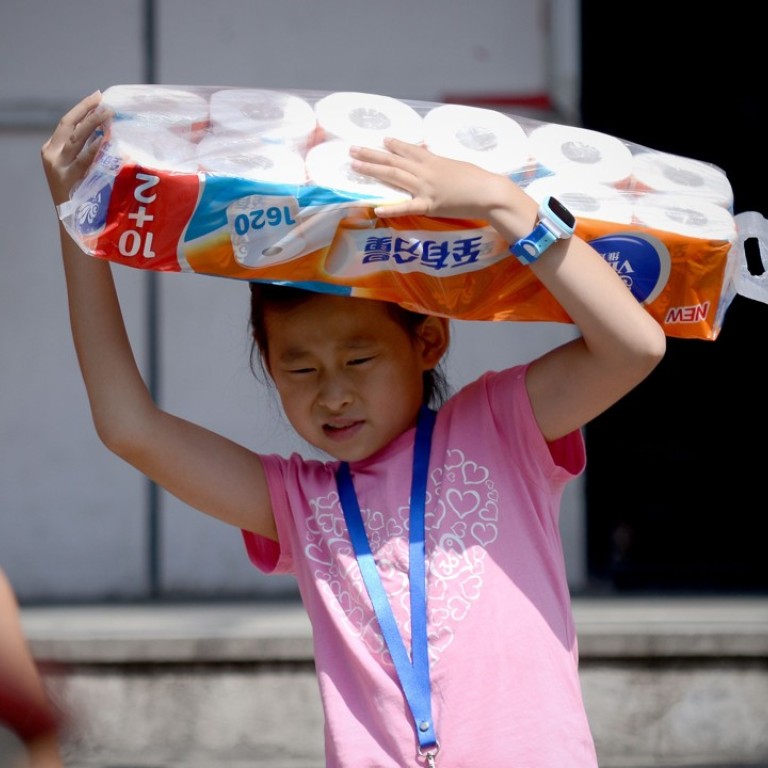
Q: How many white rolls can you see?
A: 11